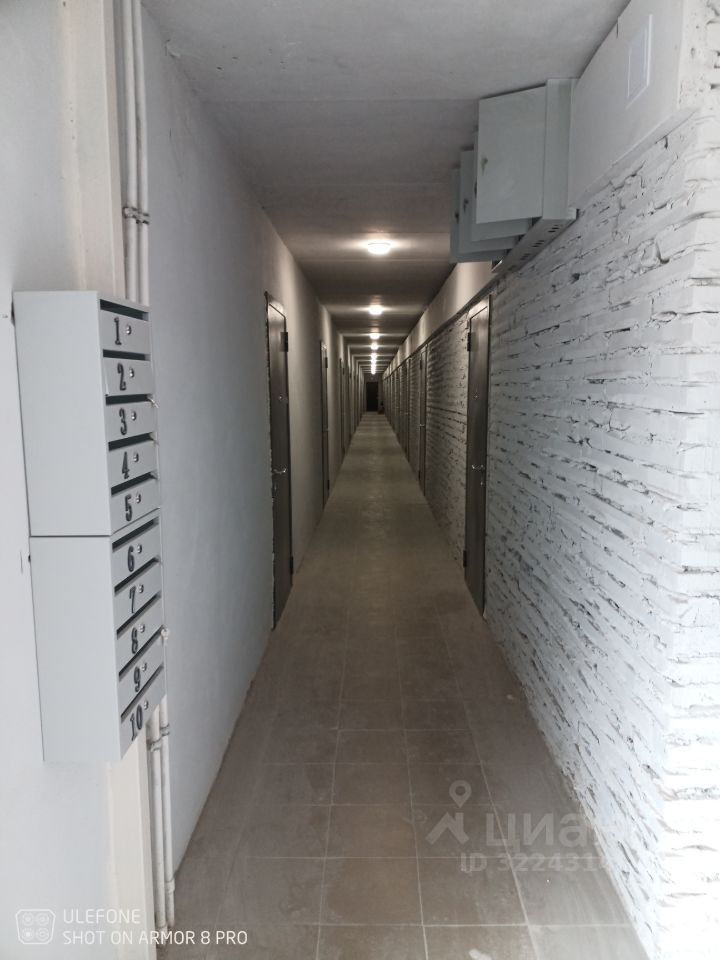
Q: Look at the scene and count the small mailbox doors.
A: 10